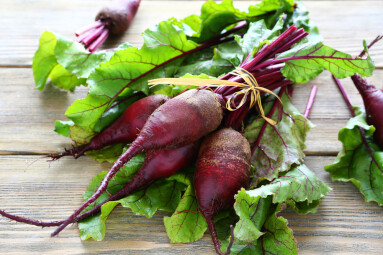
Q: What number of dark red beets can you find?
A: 6